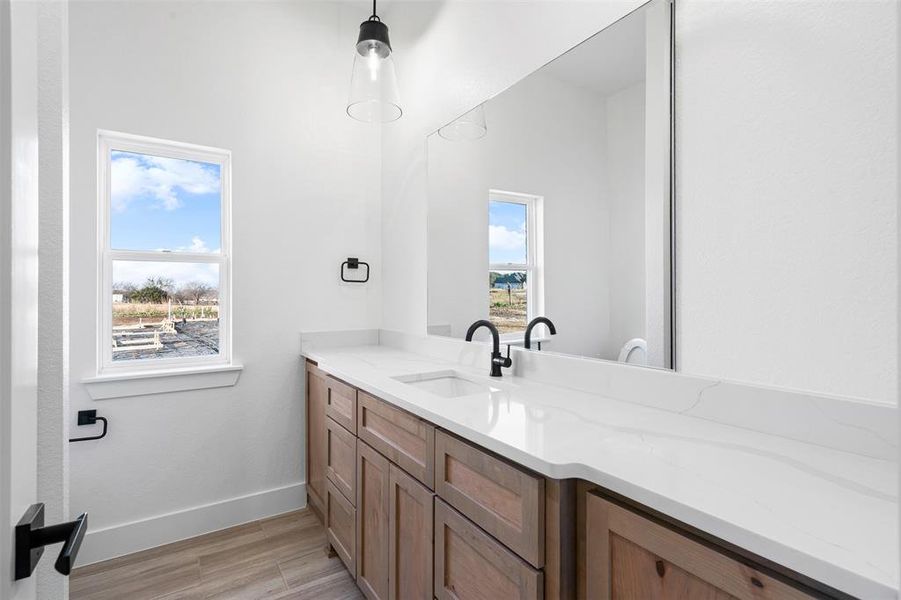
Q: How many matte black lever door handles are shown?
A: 1